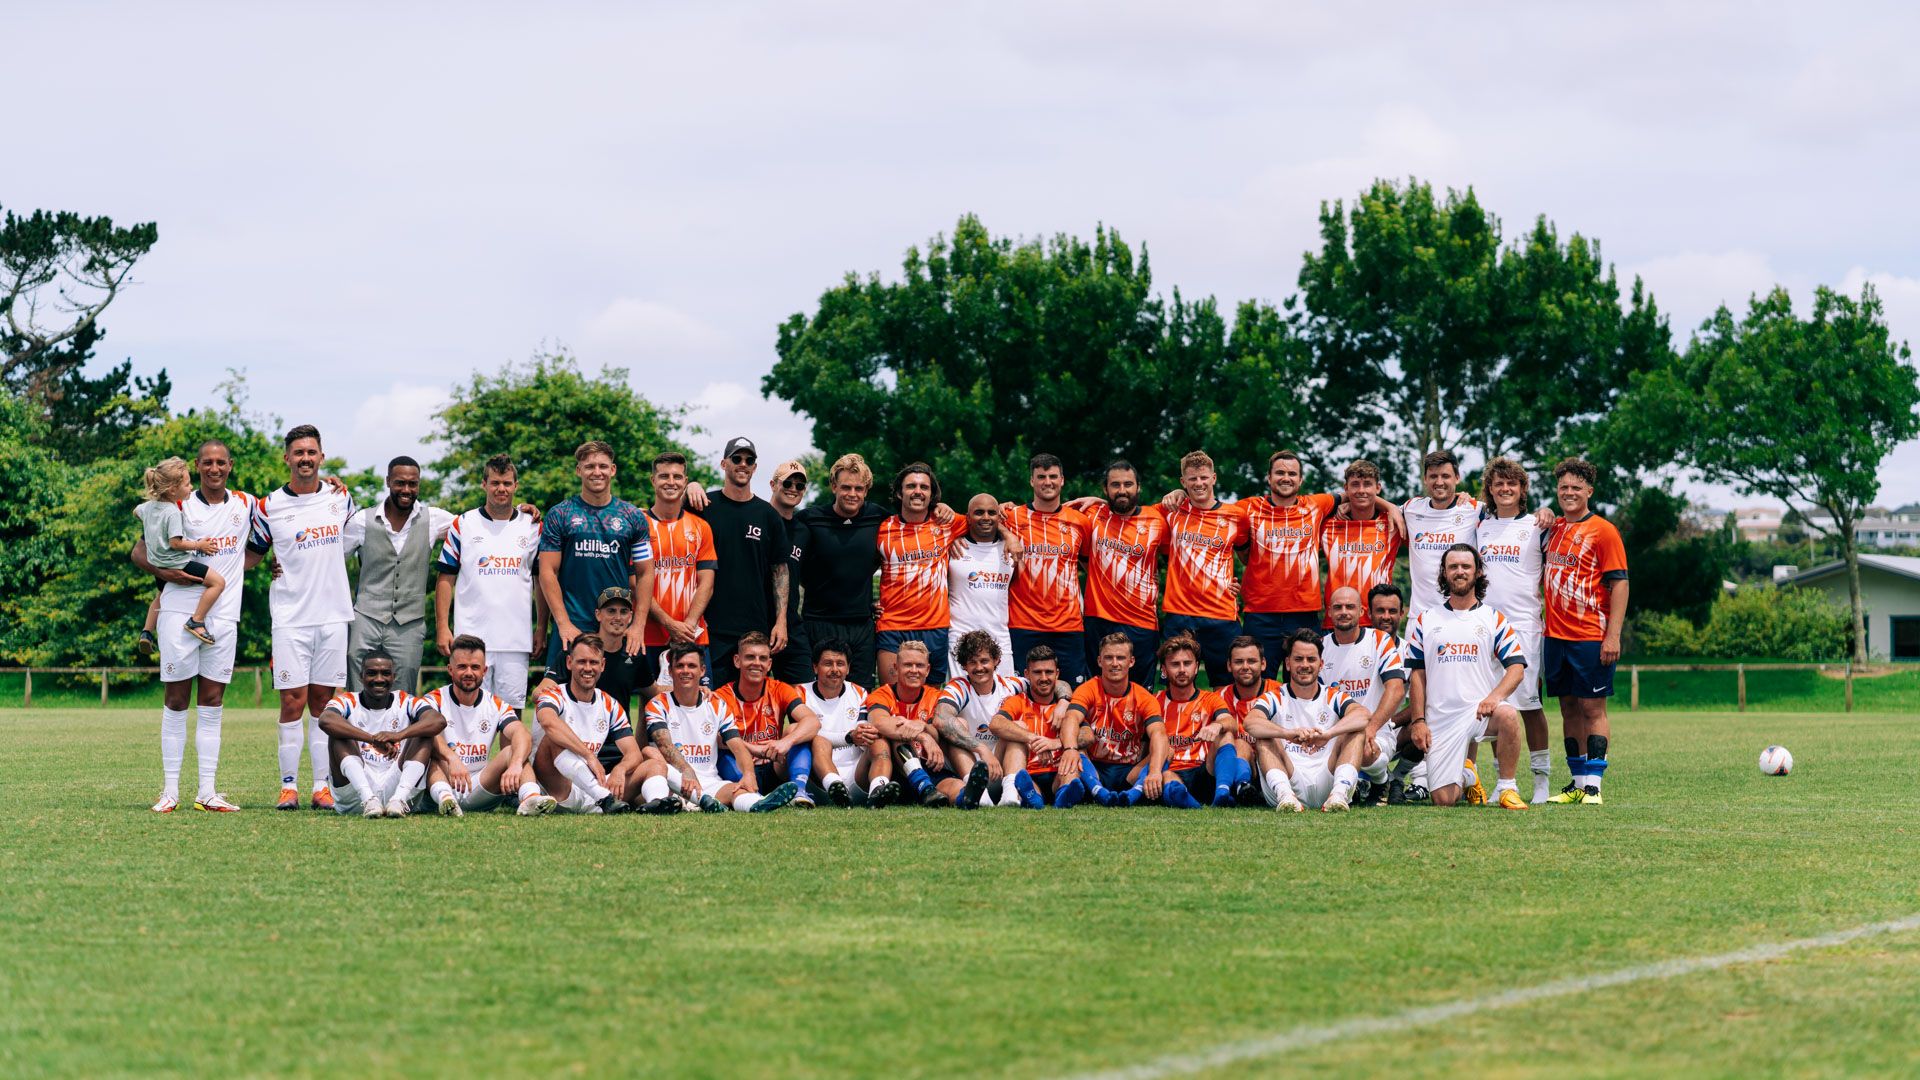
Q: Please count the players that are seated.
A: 13